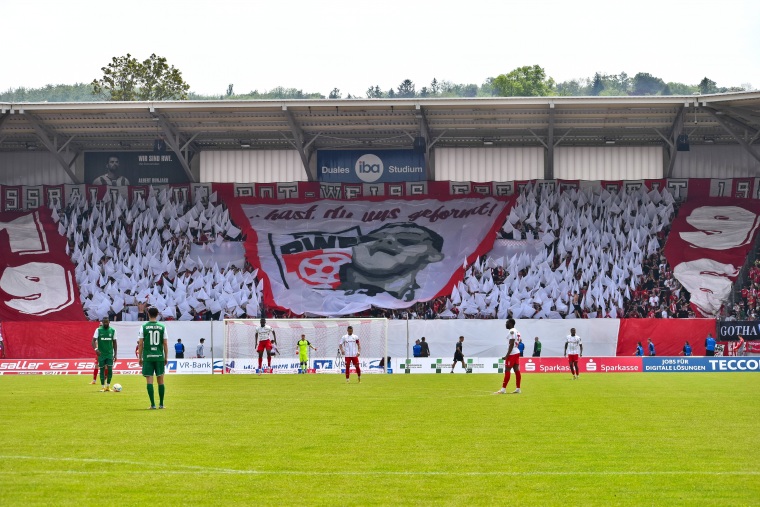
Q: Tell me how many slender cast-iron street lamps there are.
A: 0